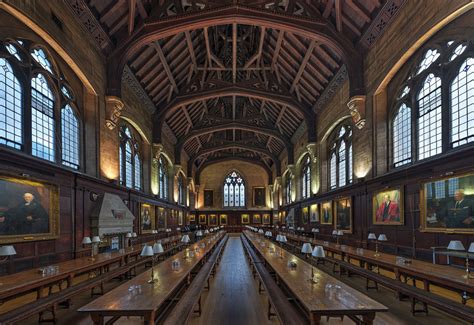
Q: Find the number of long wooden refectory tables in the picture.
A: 4